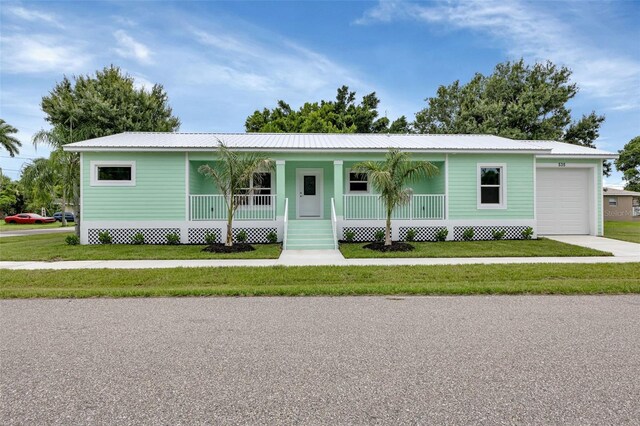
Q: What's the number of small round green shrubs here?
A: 14